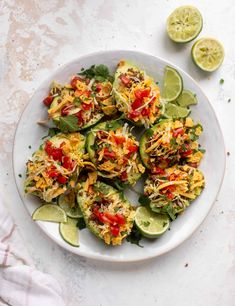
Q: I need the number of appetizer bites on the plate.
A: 7